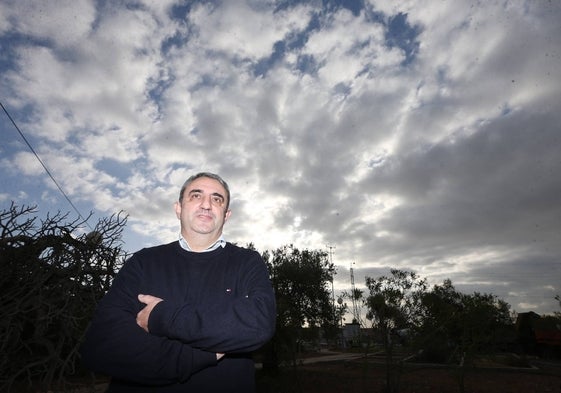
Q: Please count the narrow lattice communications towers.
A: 2